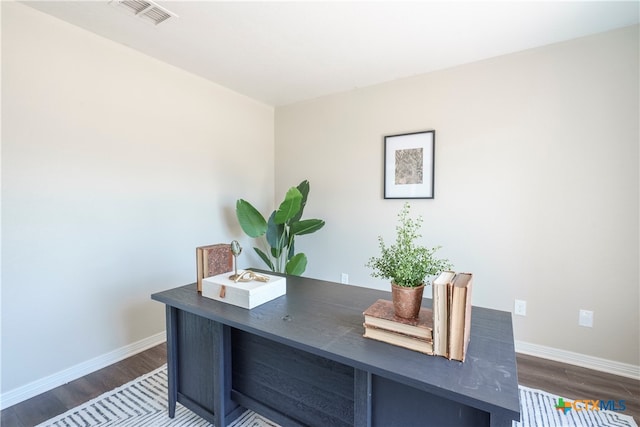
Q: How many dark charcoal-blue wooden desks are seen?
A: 1